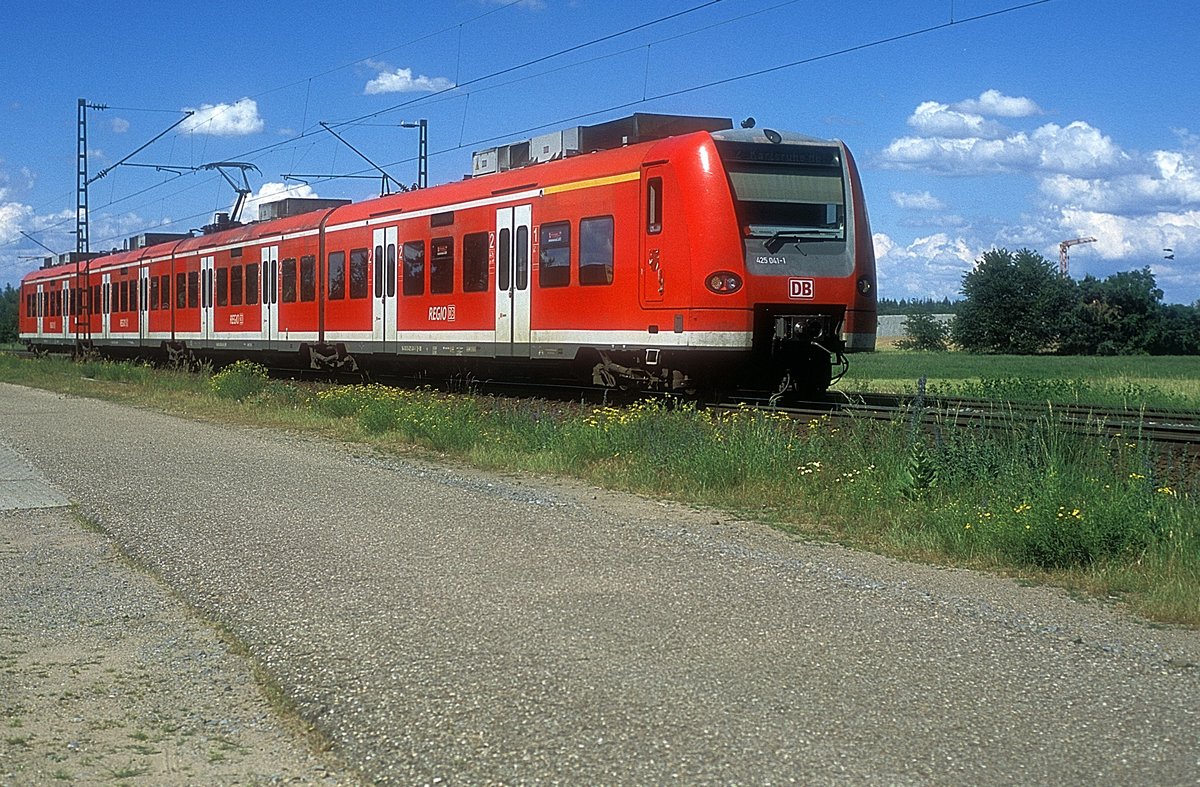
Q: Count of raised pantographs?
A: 1